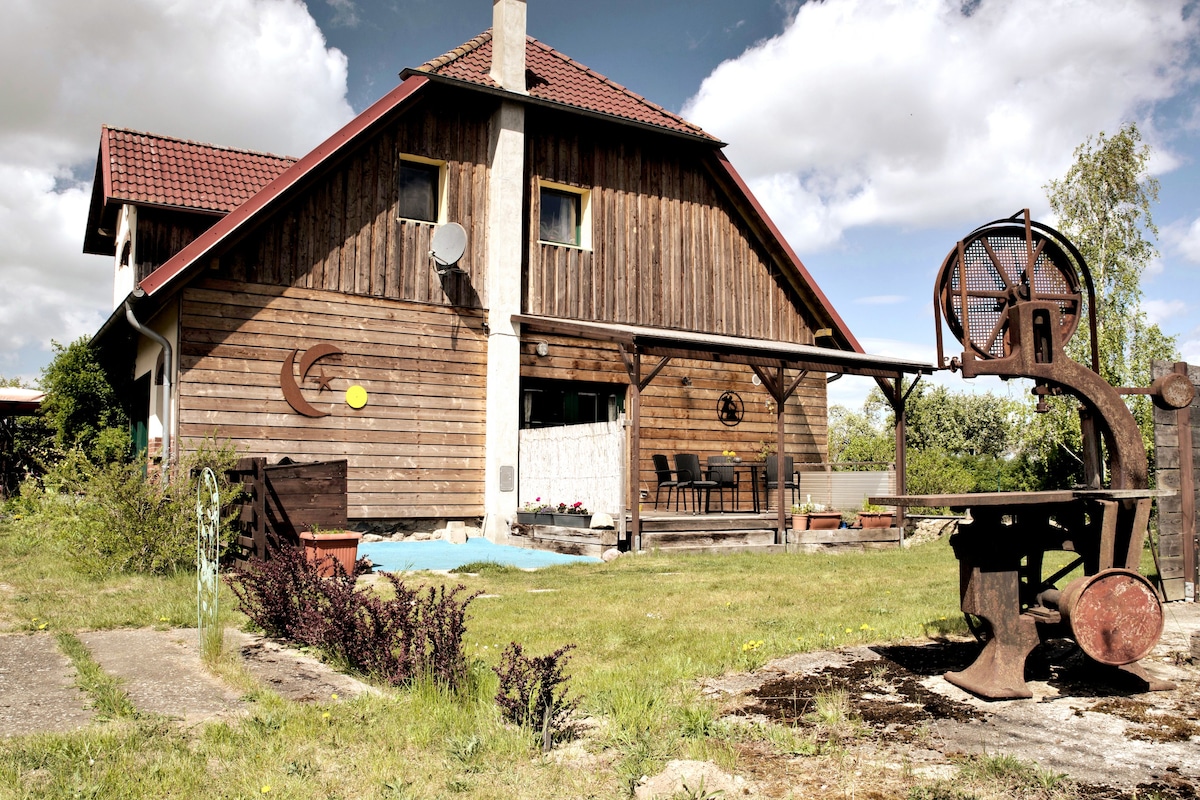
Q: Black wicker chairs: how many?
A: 4